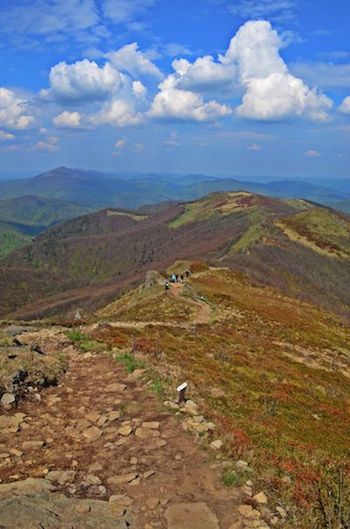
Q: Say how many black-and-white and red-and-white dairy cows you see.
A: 0